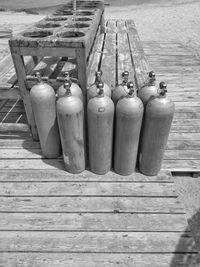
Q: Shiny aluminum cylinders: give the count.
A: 9